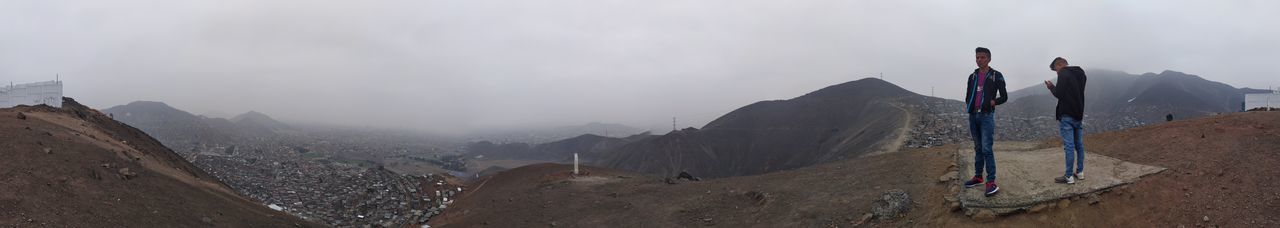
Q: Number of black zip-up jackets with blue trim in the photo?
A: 1